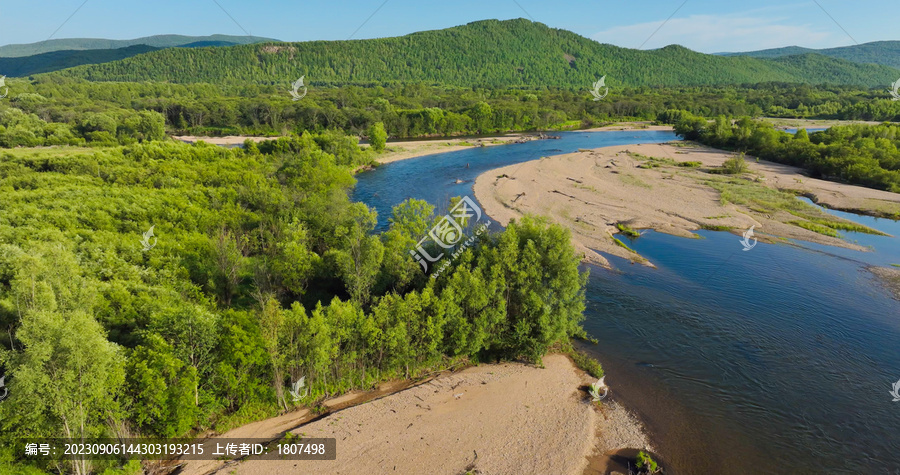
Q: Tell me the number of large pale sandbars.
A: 2